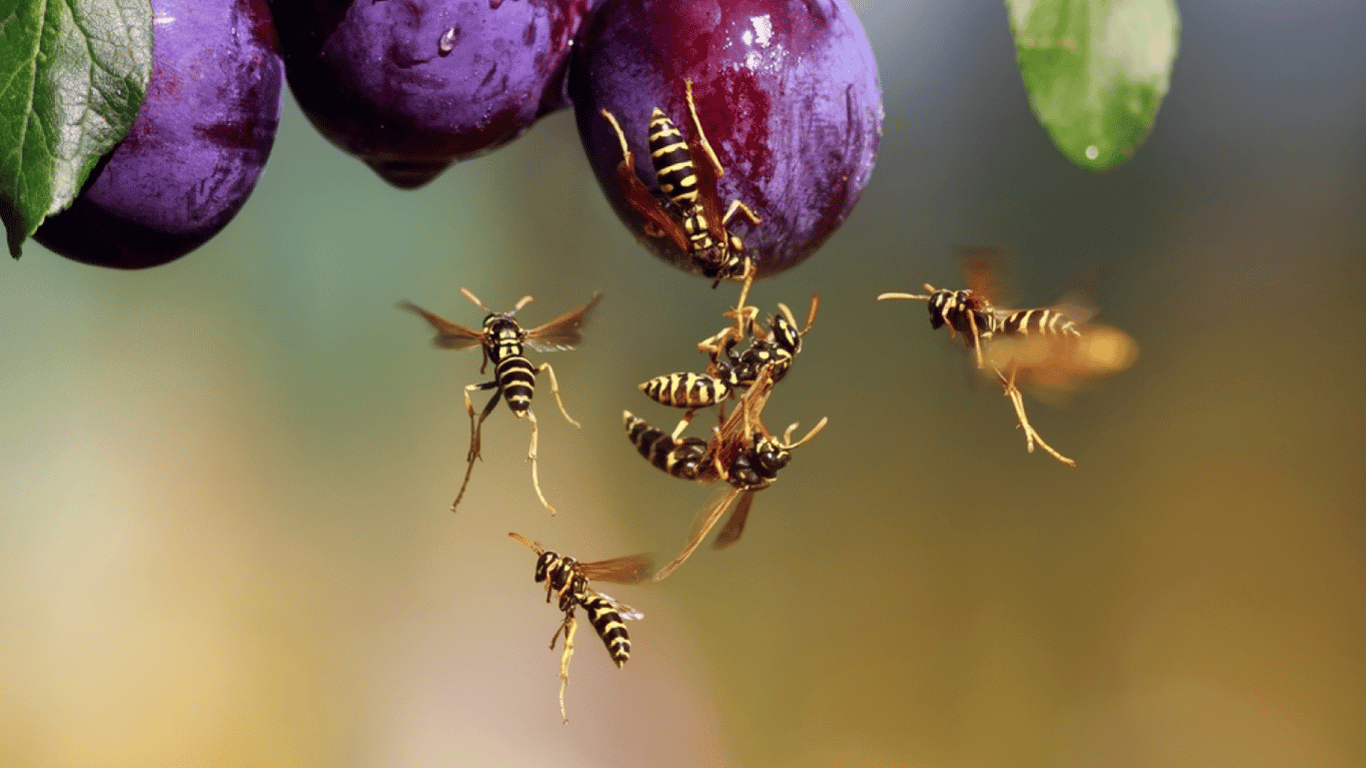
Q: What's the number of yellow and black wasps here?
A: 6